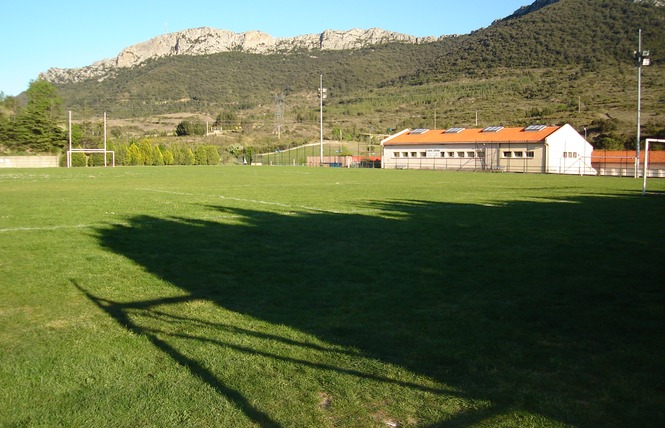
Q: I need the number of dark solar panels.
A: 4